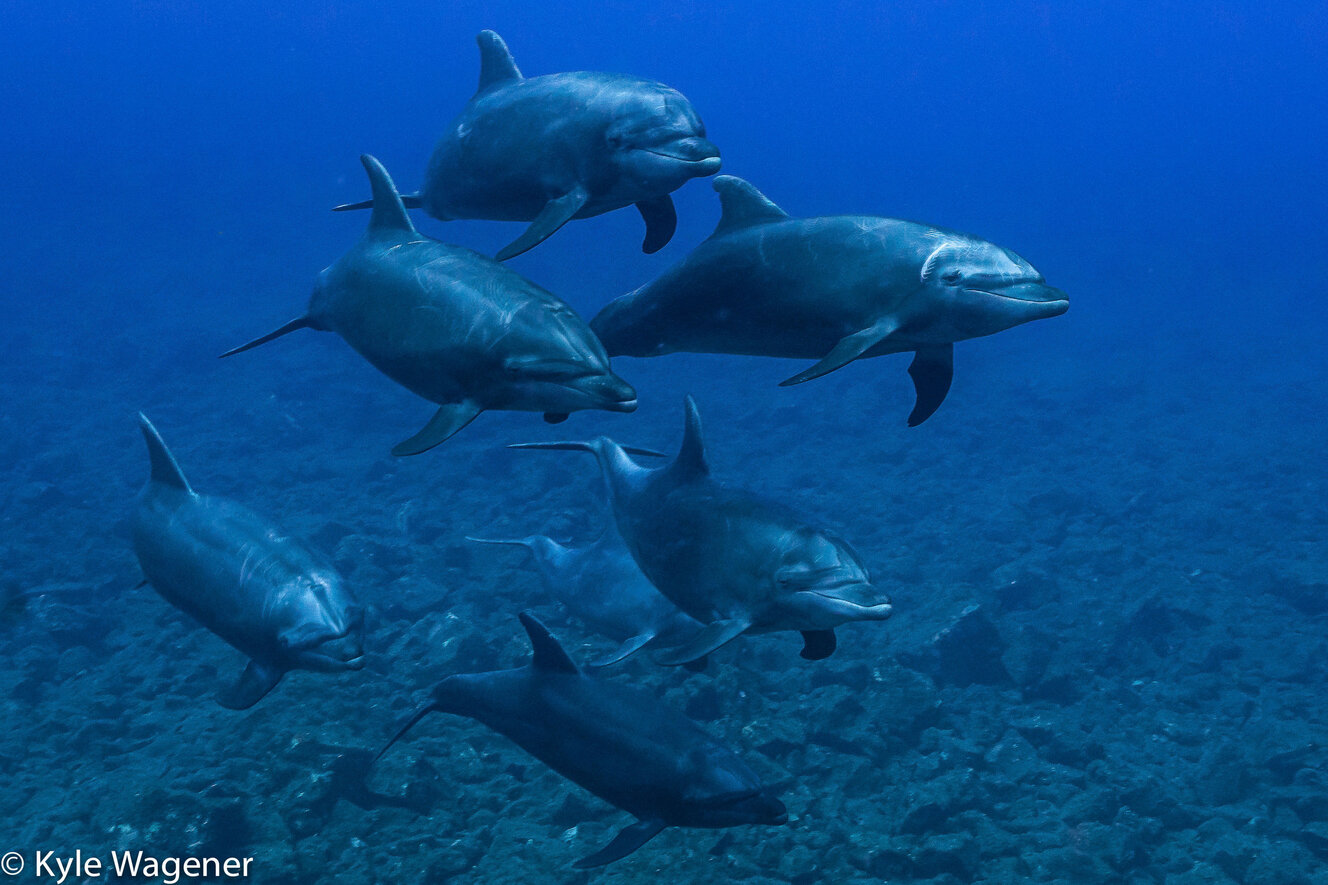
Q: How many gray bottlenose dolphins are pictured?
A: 7